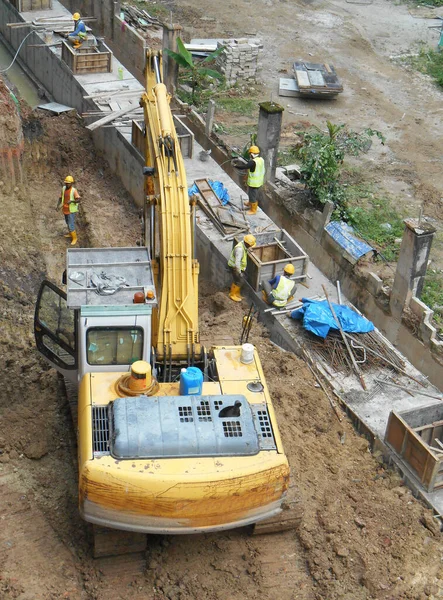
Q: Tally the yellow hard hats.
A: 5